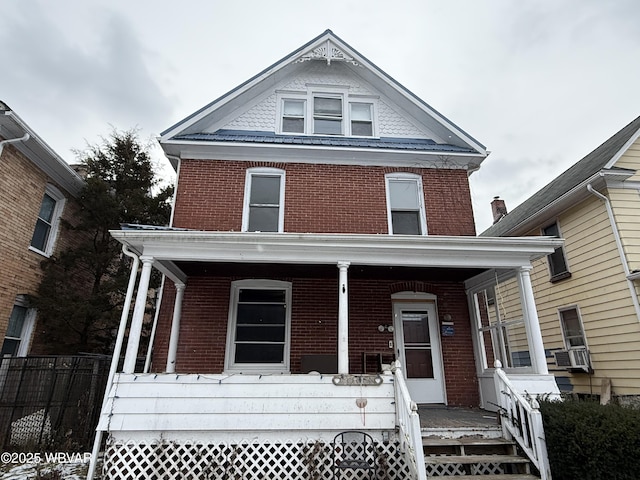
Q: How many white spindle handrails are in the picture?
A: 2